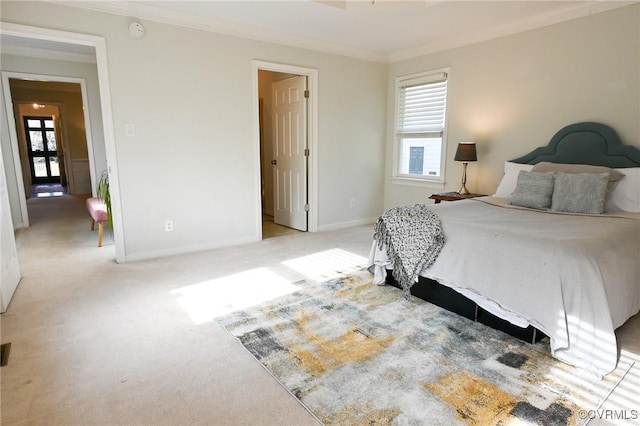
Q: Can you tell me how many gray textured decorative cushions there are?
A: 2